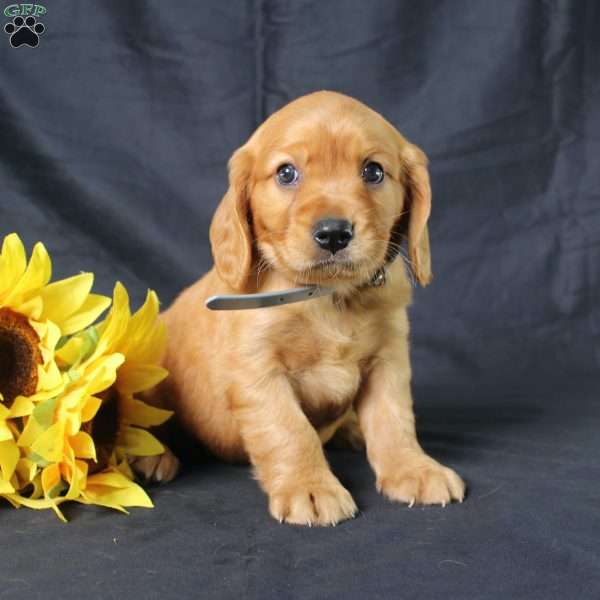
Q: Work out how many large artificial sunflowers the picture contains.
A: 2